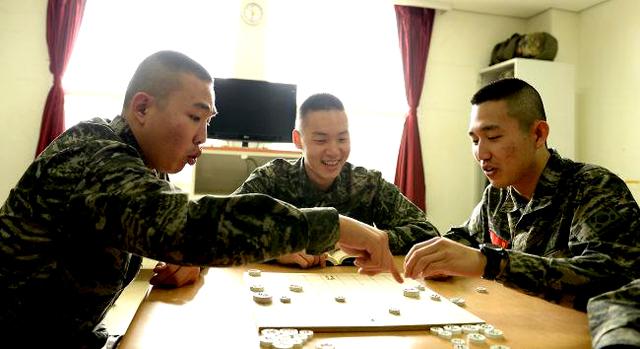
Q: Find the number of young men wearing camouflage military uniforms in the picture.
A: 3